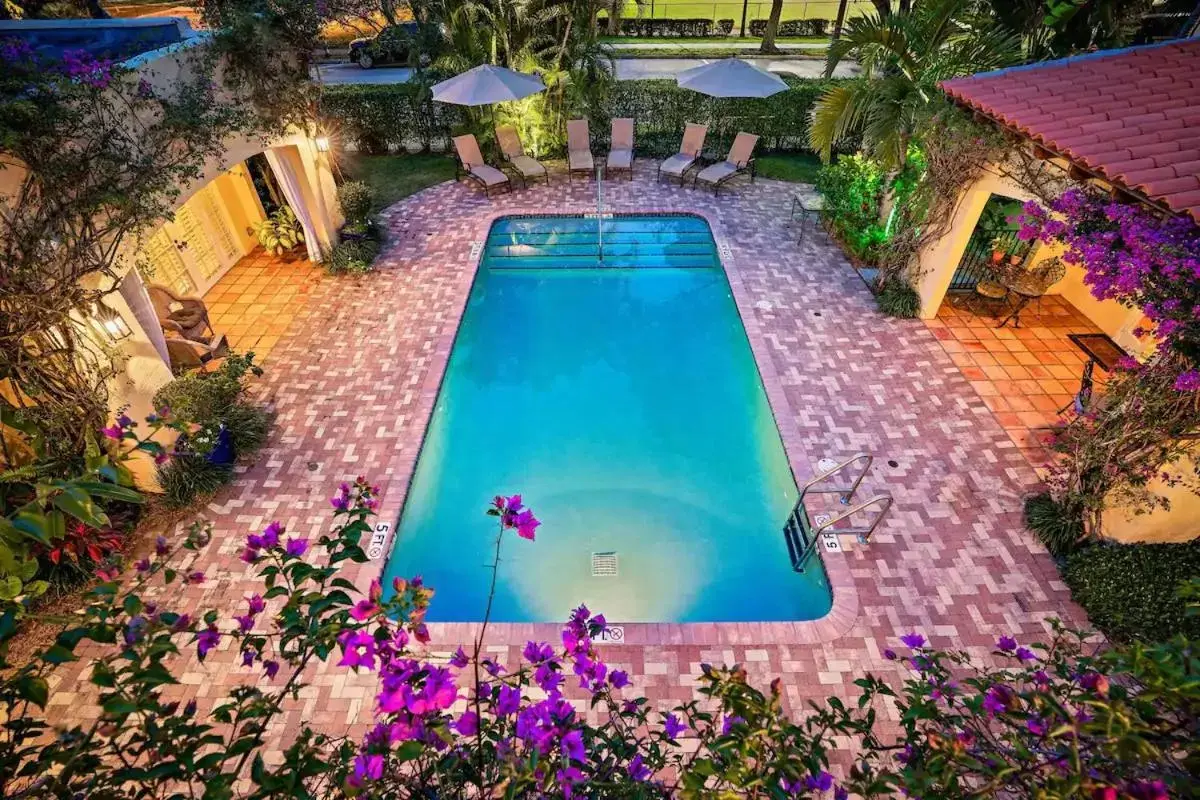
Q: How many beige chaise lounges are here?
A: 6